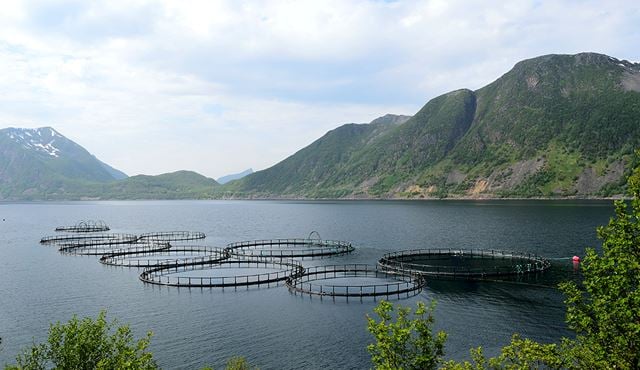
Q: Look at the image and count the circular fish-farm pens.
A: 9